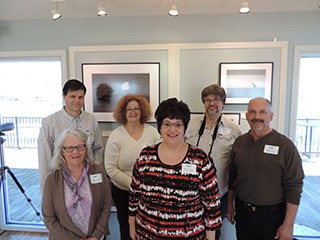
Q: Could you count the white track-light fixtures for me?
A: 4